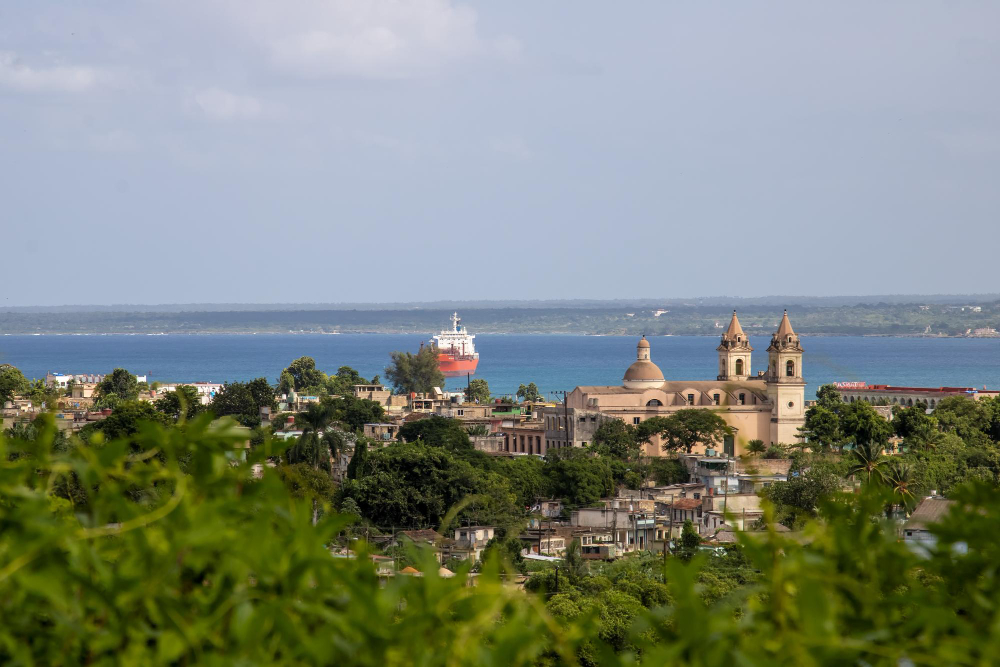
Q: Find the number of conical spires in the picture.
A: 2